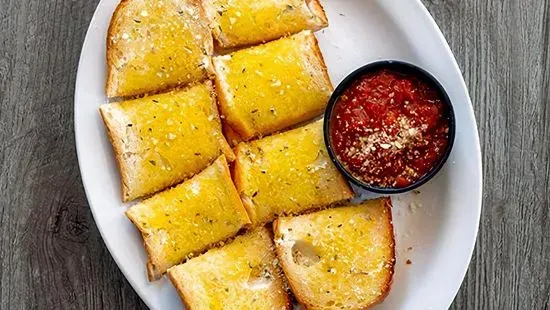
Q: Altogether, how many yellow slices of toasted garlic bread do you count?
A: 8